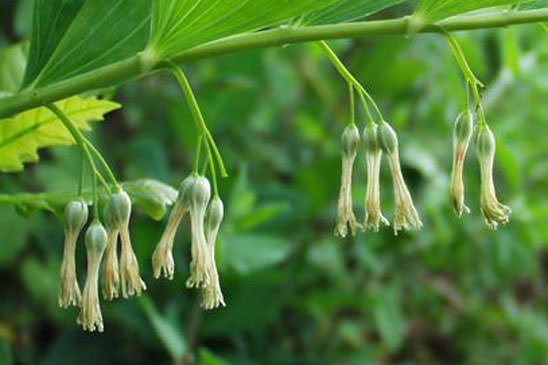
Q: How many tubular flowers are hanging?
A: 12